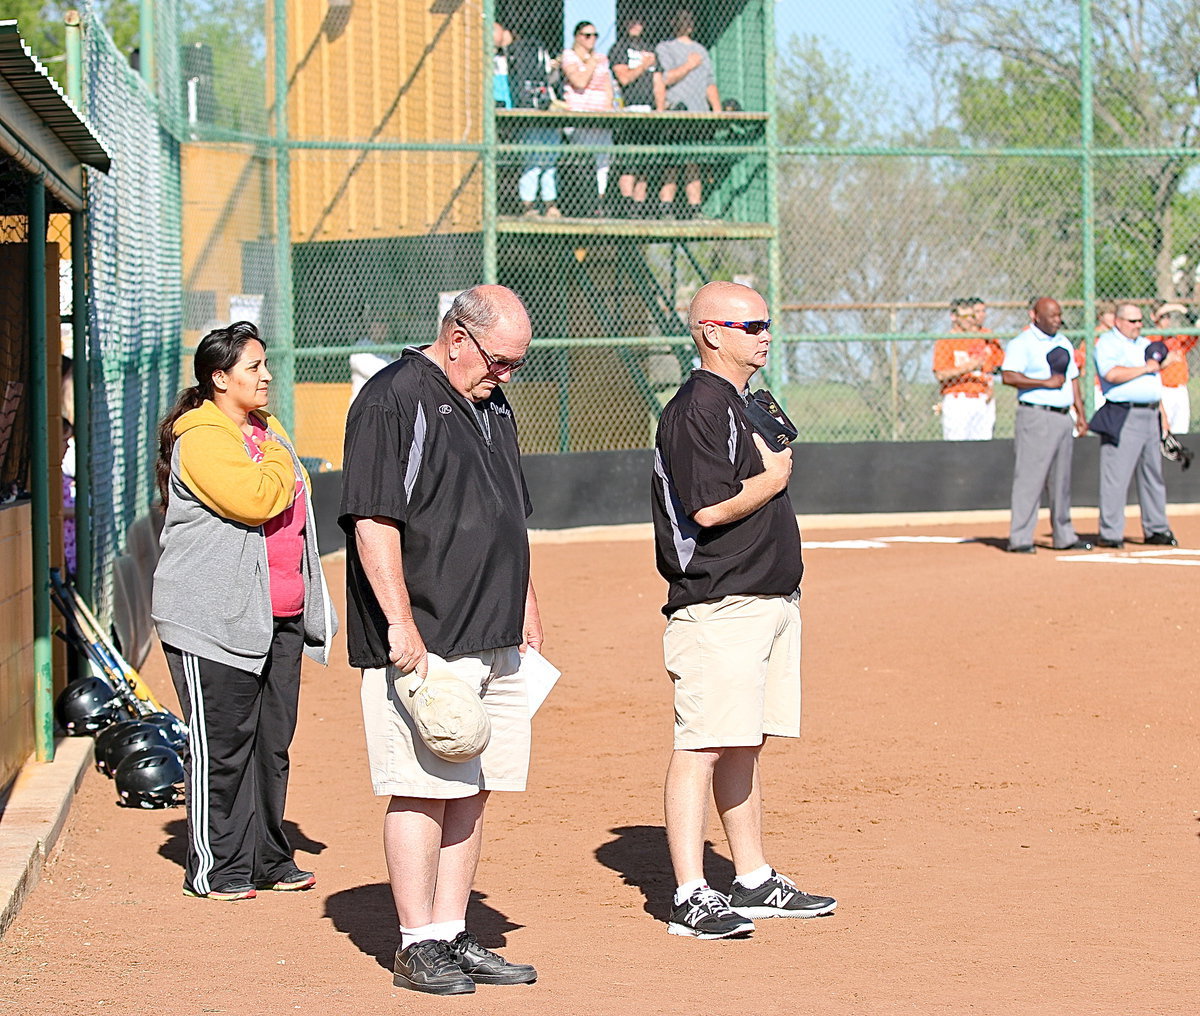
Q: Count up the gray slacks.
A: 2